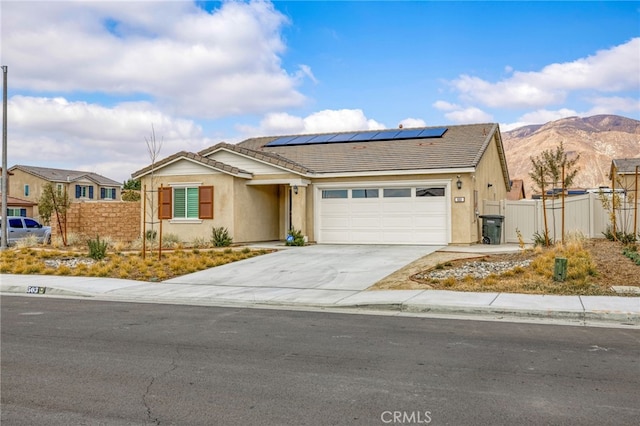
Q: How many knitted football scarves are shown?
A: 0